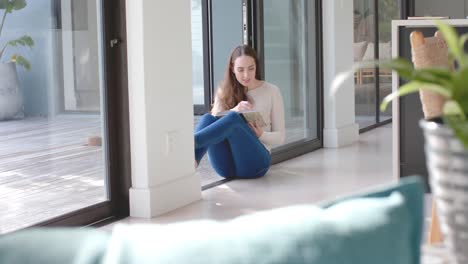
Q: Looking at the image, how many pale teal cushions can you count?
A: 2